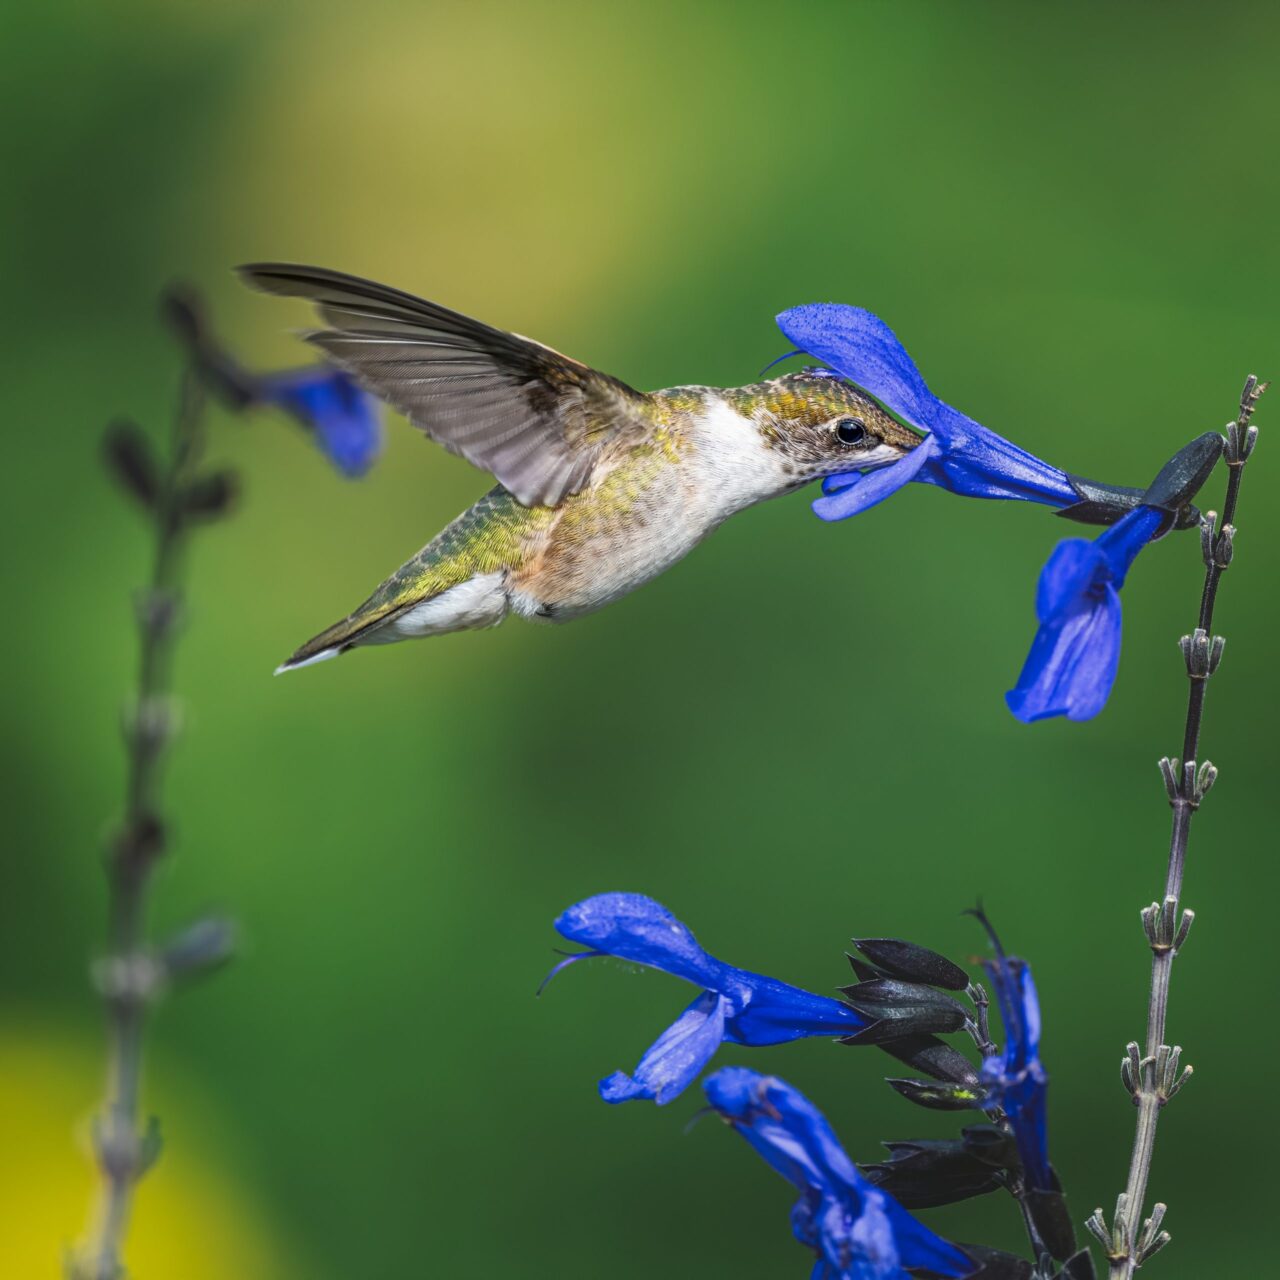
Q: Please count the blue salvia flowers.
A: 6